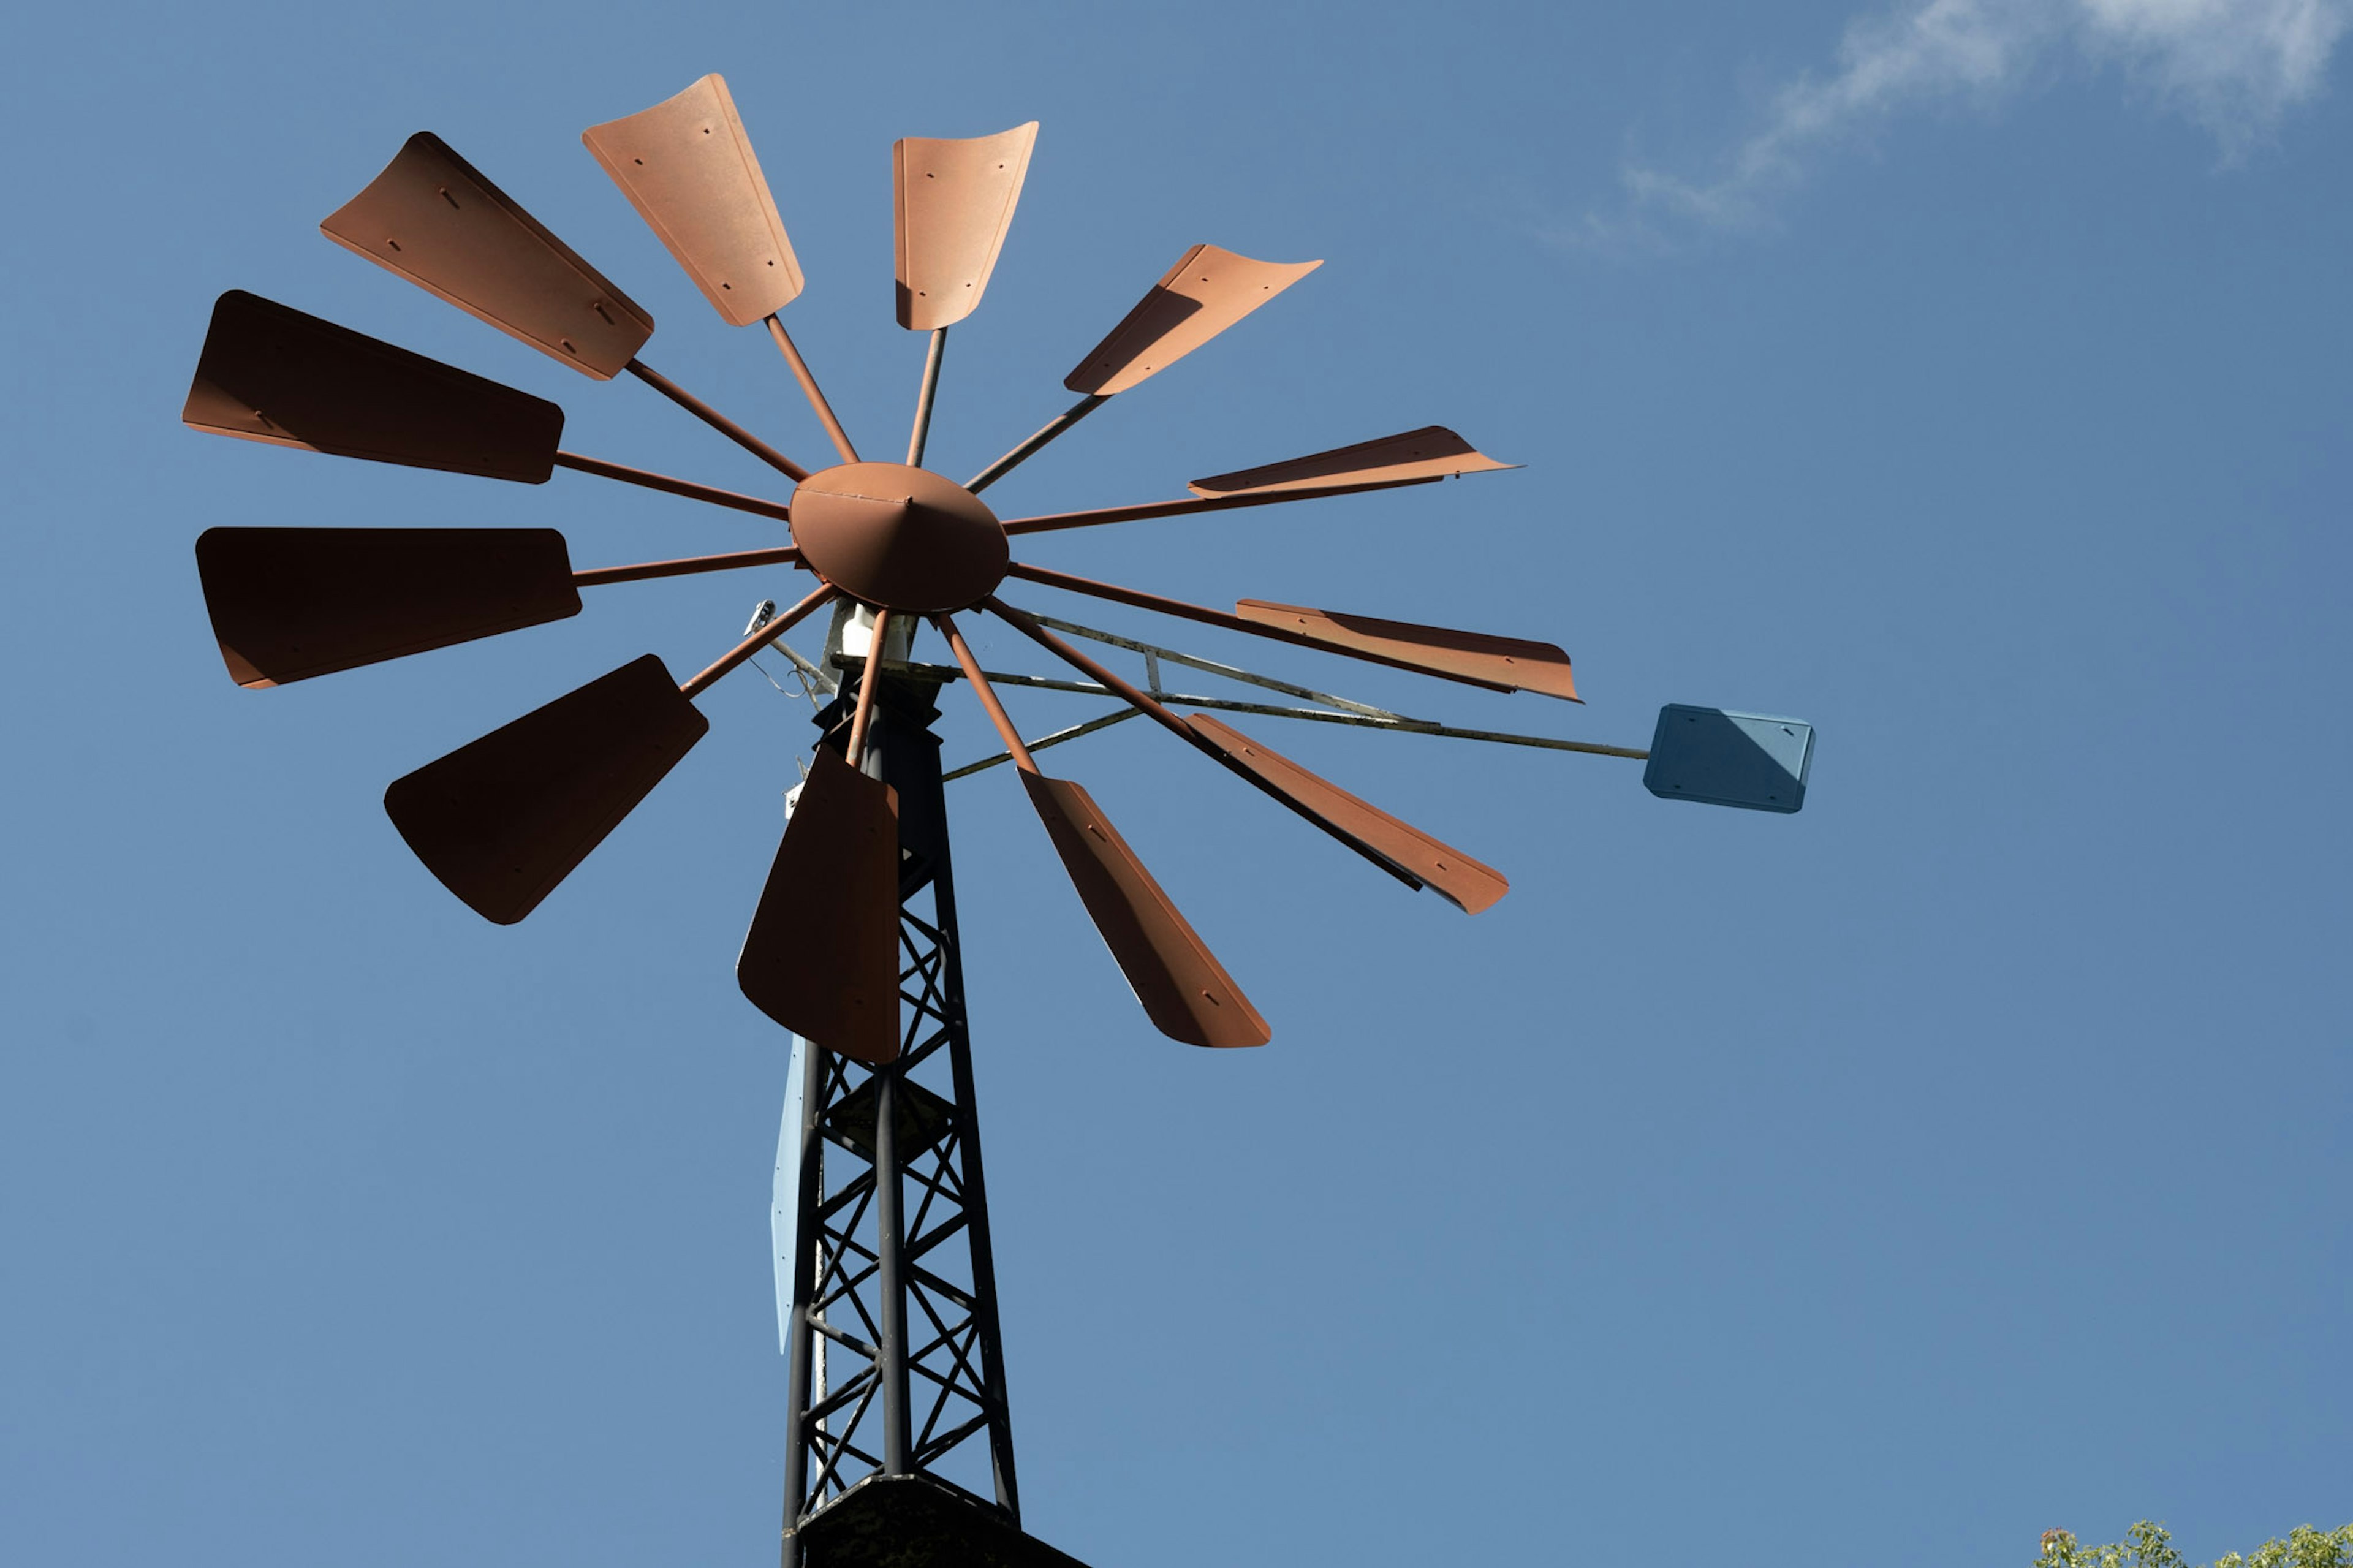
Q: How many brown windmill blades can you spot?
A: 12